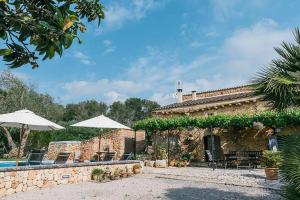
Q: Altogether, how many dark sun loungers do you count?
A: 4